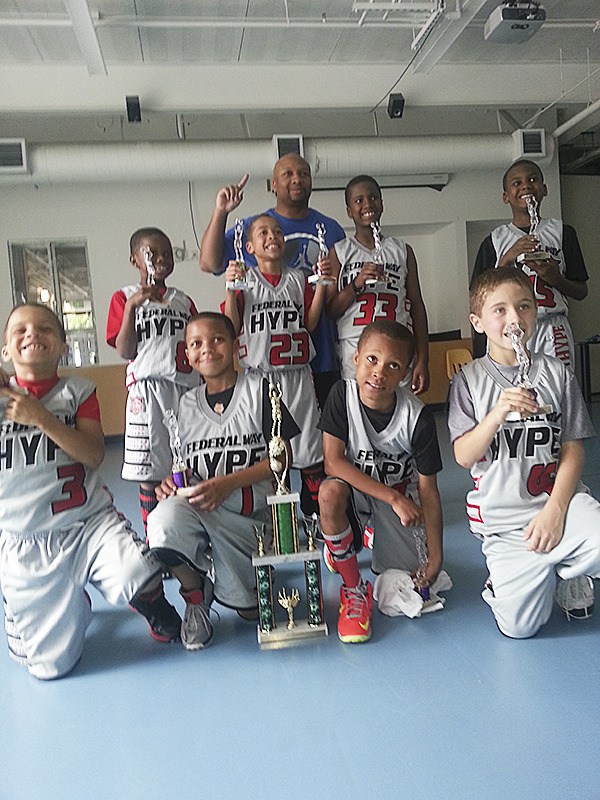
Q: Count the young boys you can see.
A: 8